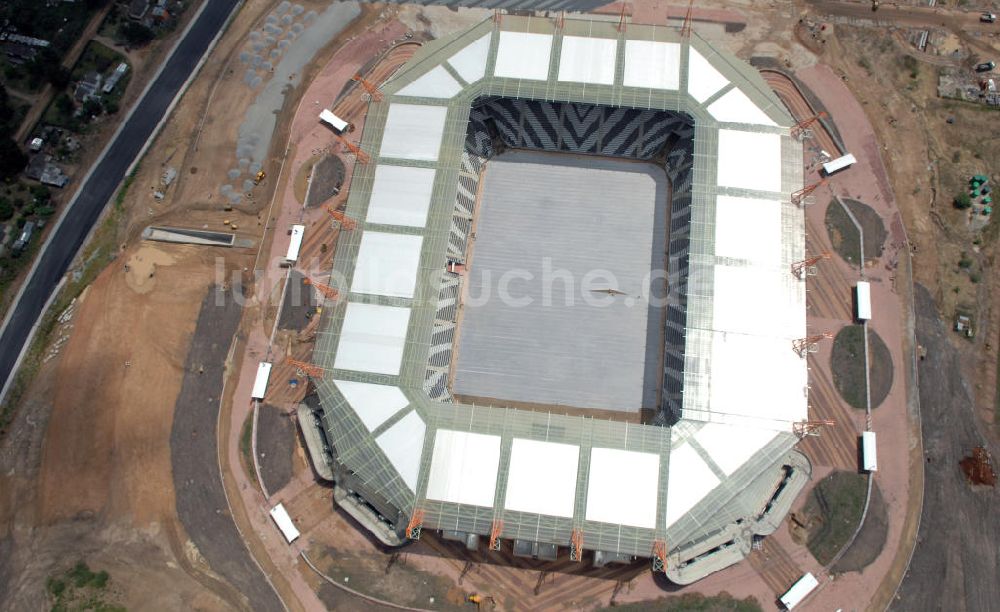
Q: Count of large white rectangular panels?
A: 14